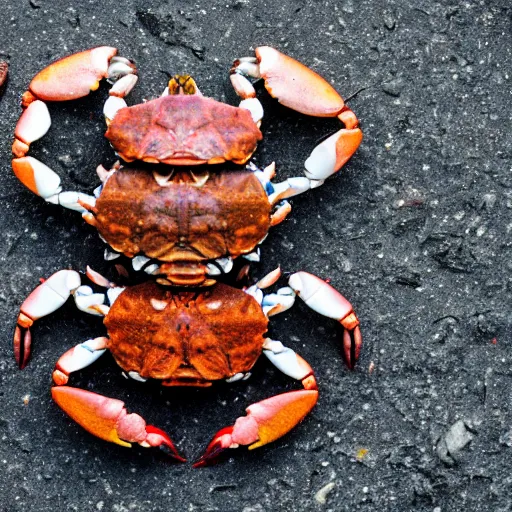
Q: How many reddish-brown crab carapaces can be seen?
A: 3